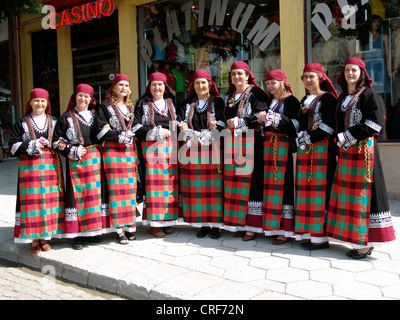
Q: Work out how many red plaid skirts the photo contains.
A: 9